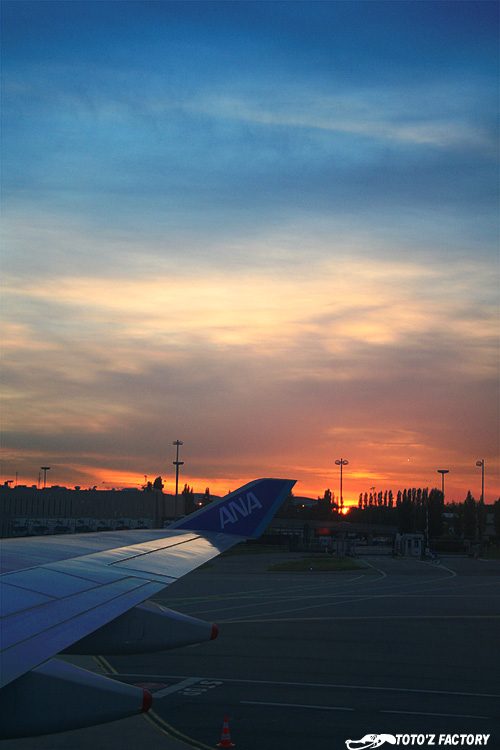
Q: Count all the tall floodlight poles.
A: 5